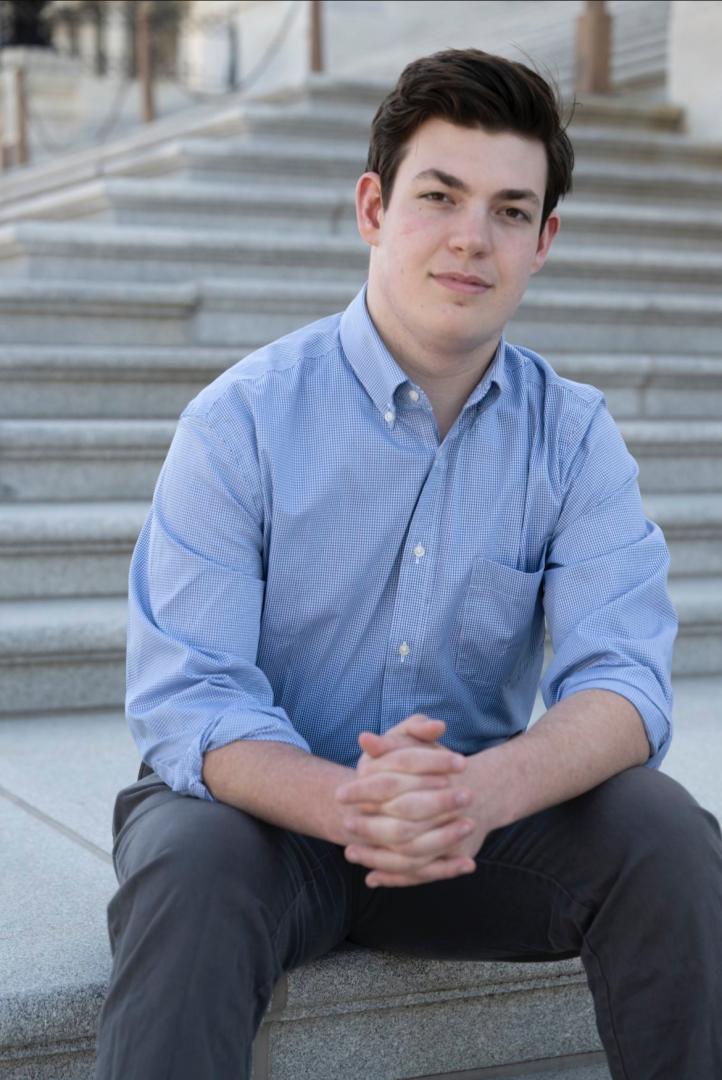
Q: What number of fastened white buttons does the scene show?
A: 3